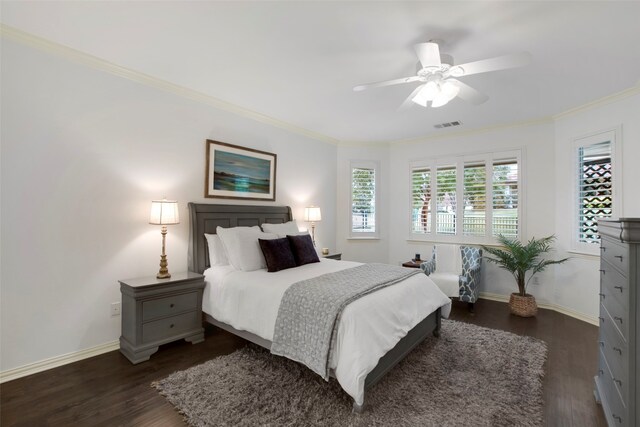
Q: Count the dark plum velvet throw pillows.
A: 2